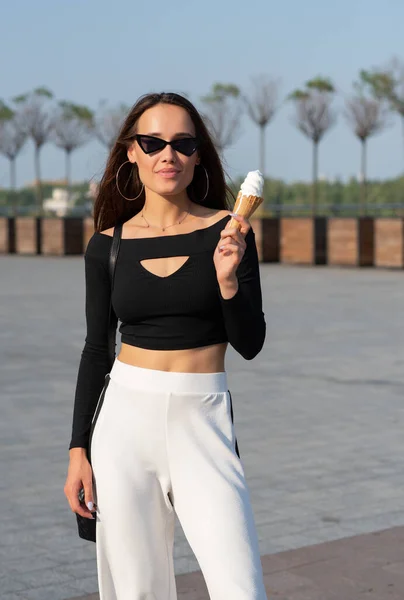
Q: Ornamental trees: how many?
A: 9